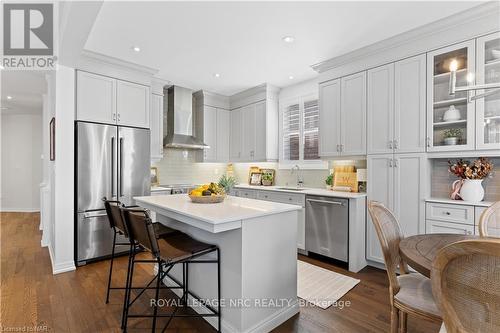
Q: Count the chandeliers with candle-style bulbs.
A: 1